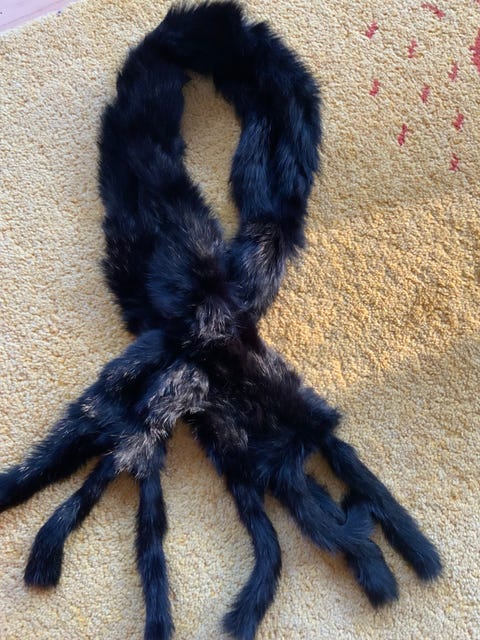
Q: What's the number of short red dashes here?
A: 9